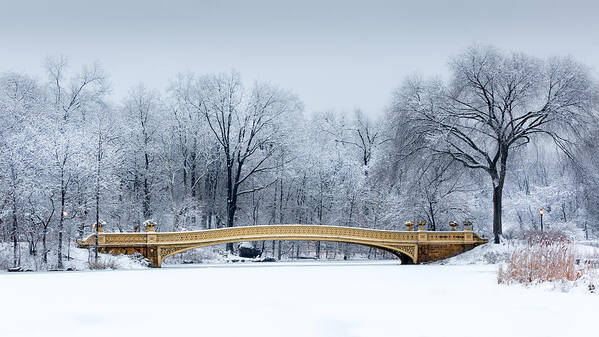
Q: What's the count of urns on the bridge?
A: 6